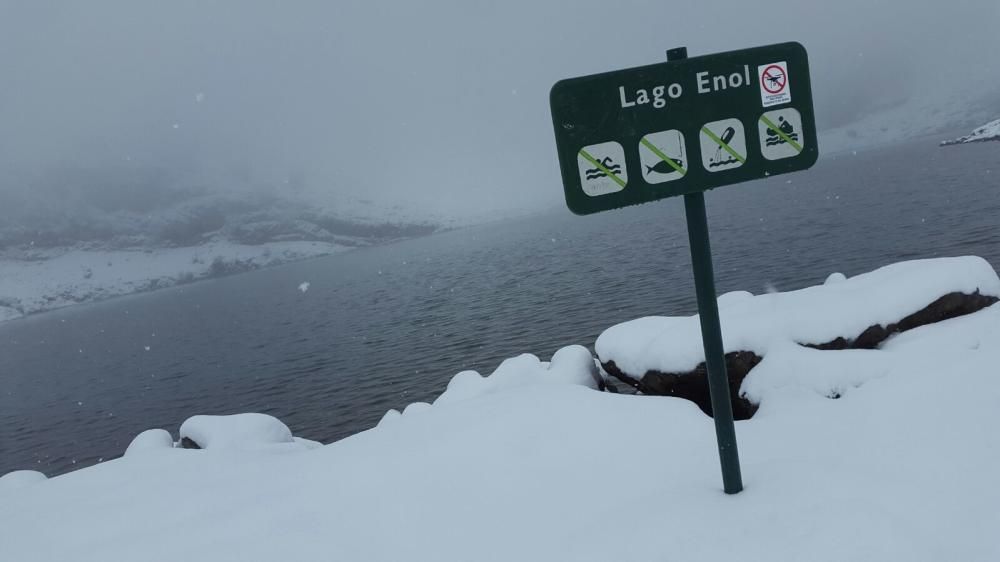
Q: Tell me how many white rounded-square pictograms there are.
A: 4